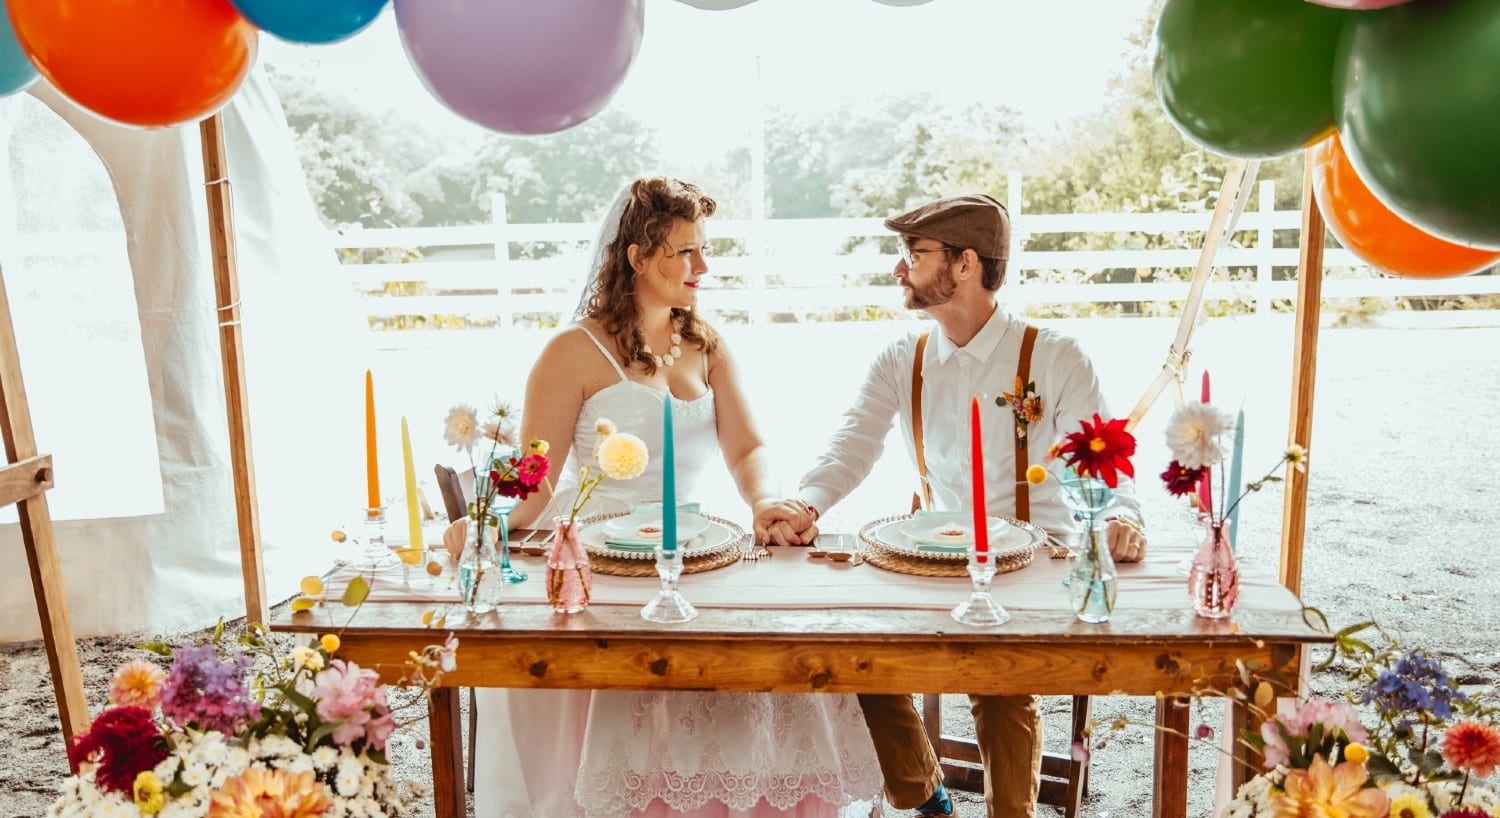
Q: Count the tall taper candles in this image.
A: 6